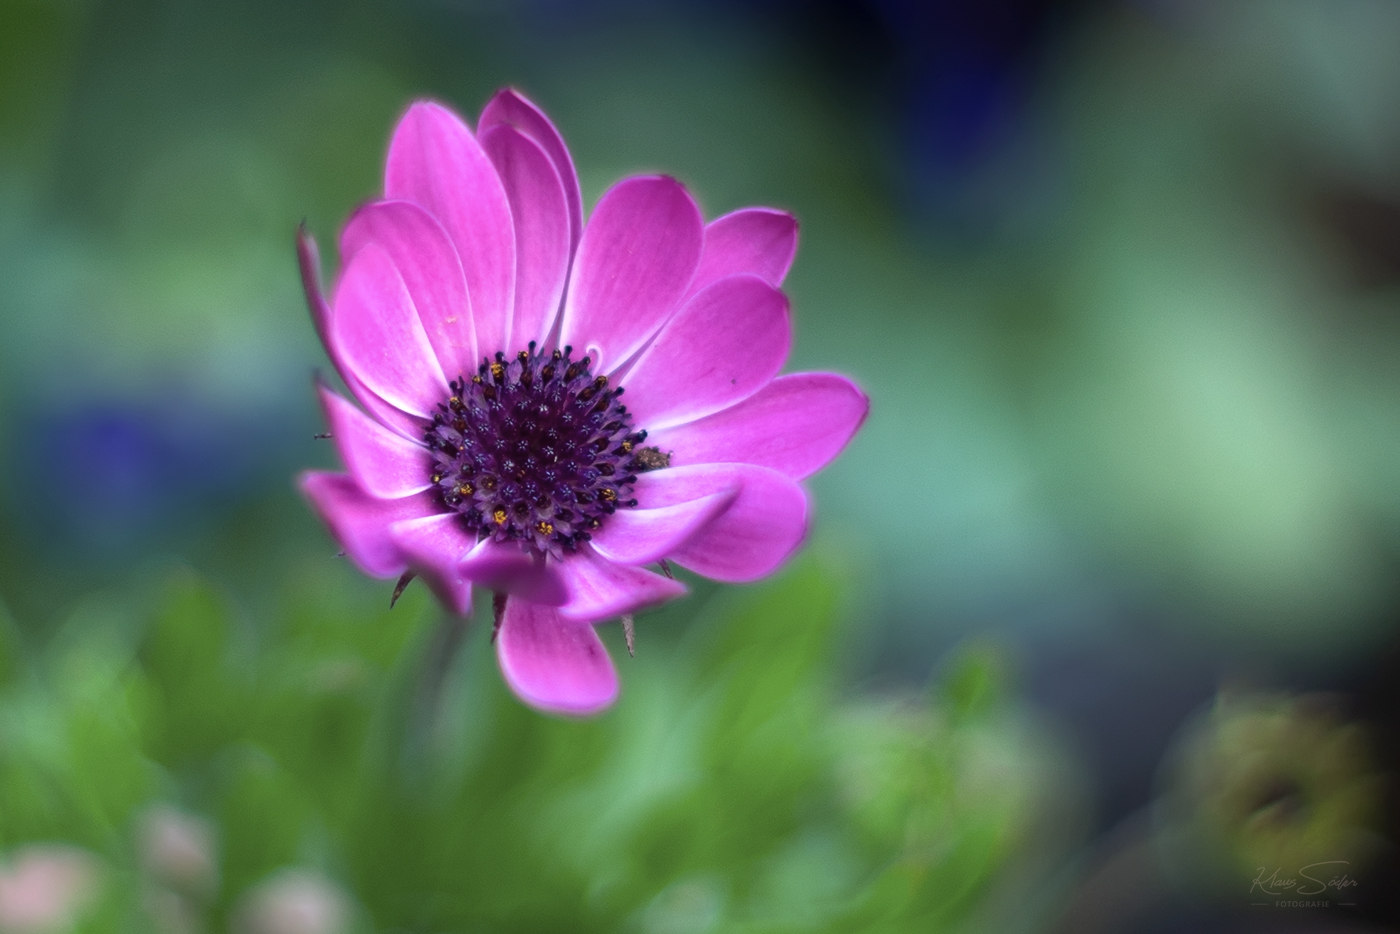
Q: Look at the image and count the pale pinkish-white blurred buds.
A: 3